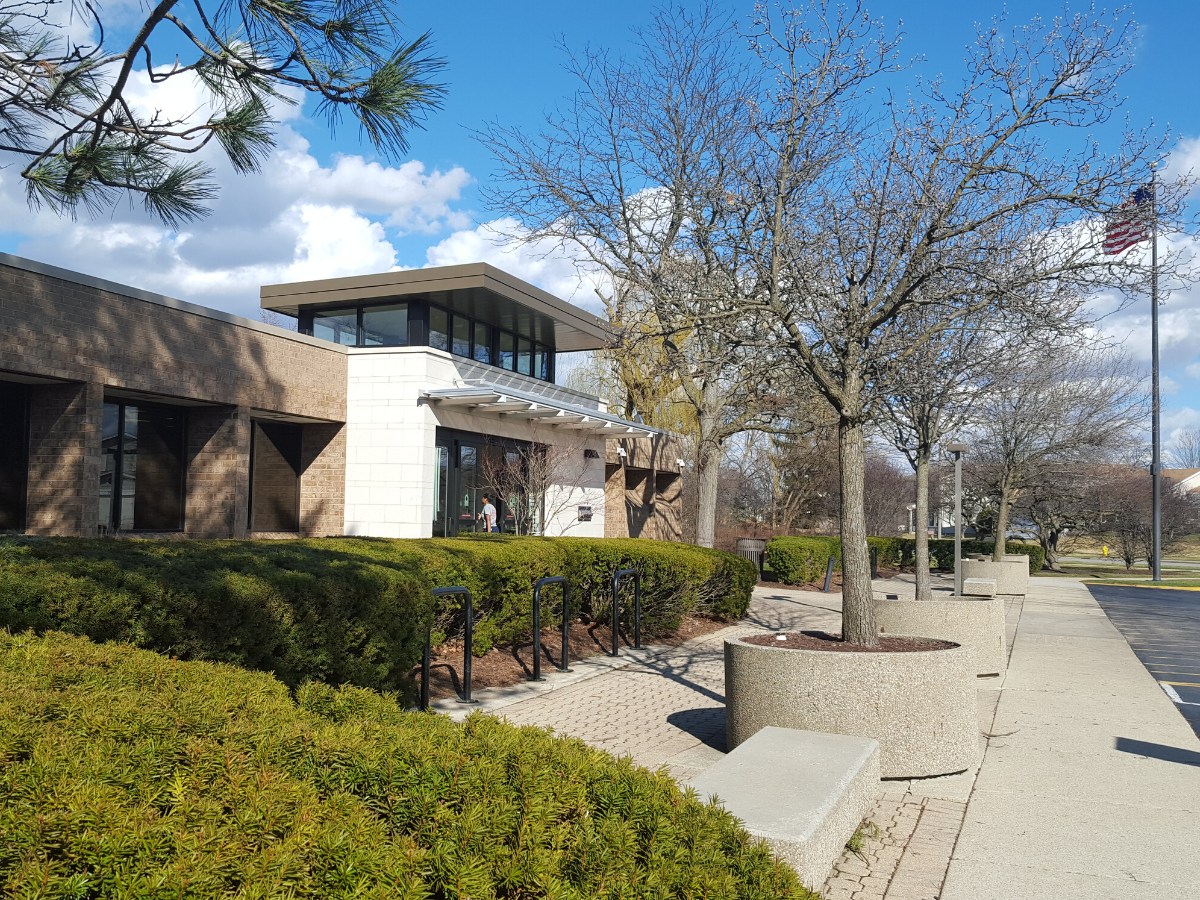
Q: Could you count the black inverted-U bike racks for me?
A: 3